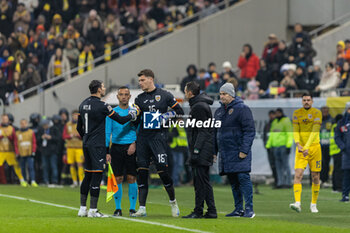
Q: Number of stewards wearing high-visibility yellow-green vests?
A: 3